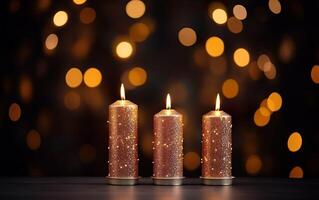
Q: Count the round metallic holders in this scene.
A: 3